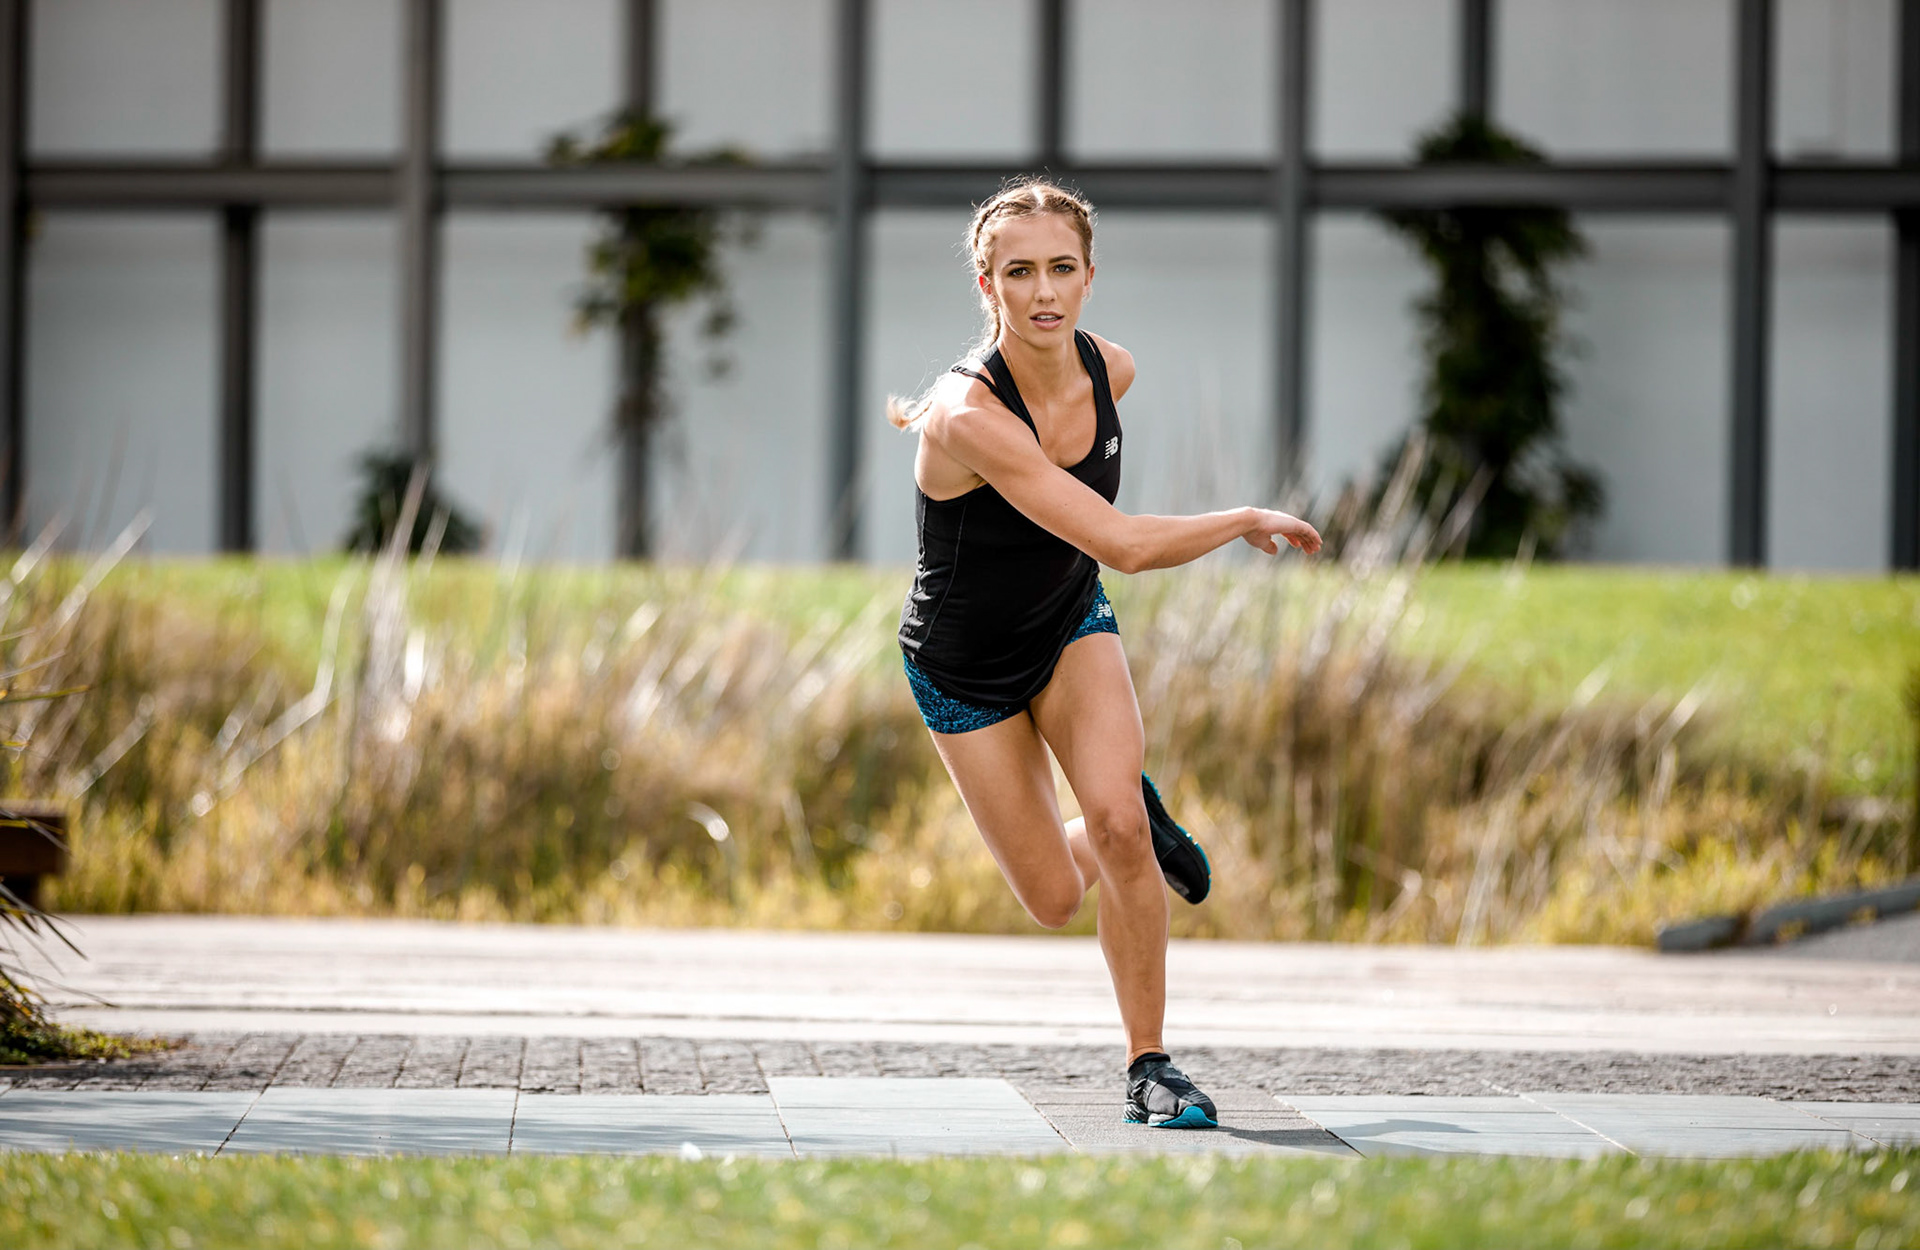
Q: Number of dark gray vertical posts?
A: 10